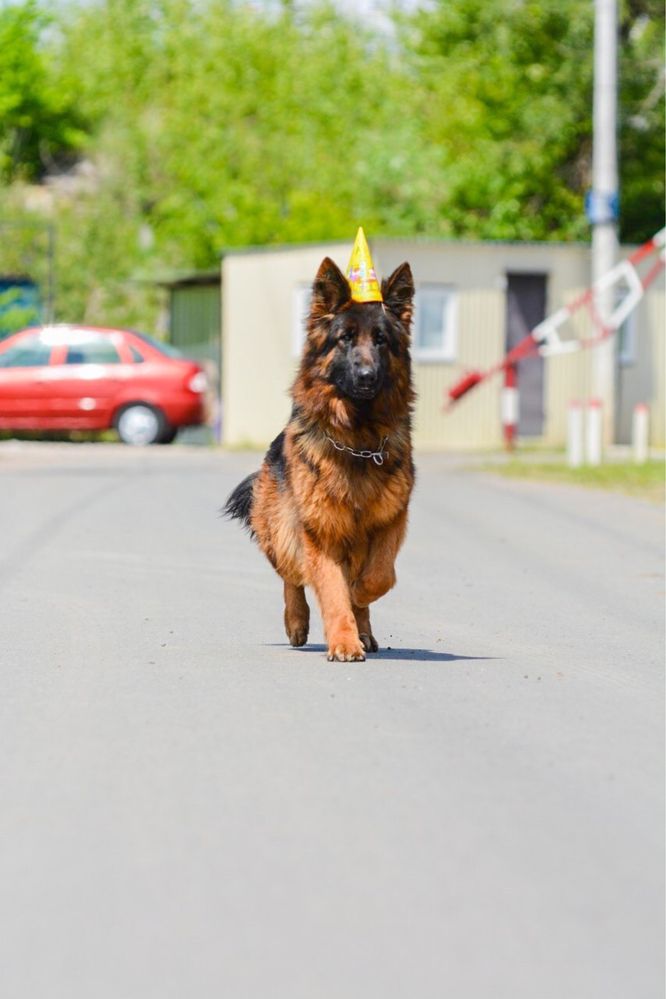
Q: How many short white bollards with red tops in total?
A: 3